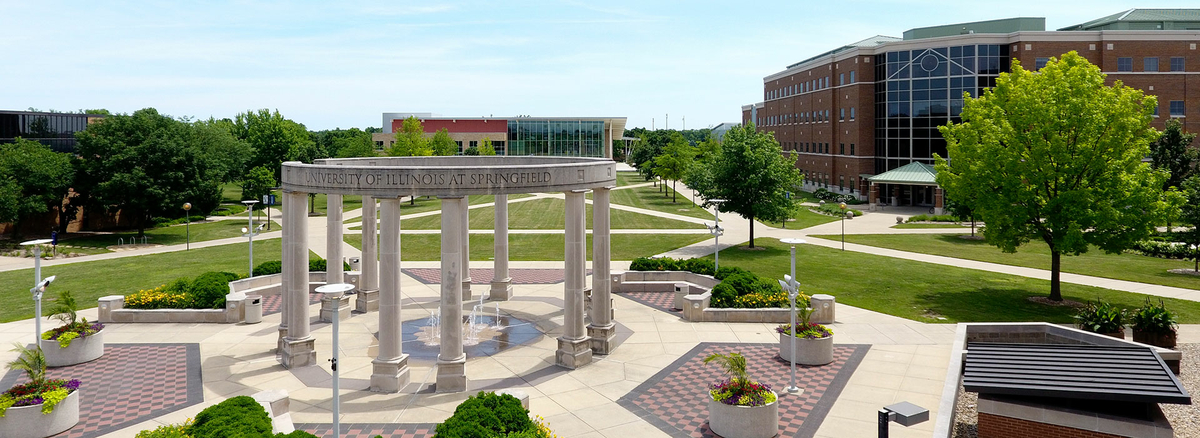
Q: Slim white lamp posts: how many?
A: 5